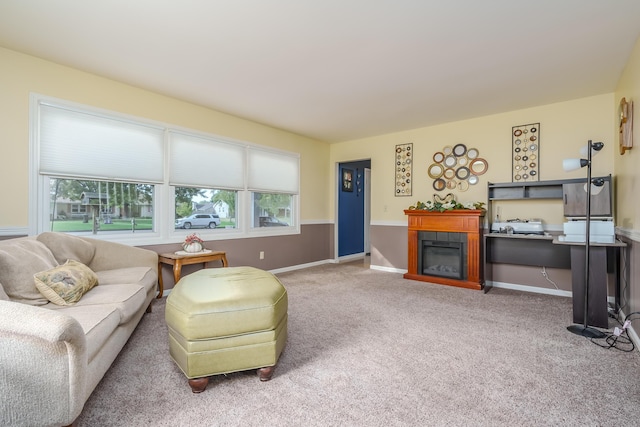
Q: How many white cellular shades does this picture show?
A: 3